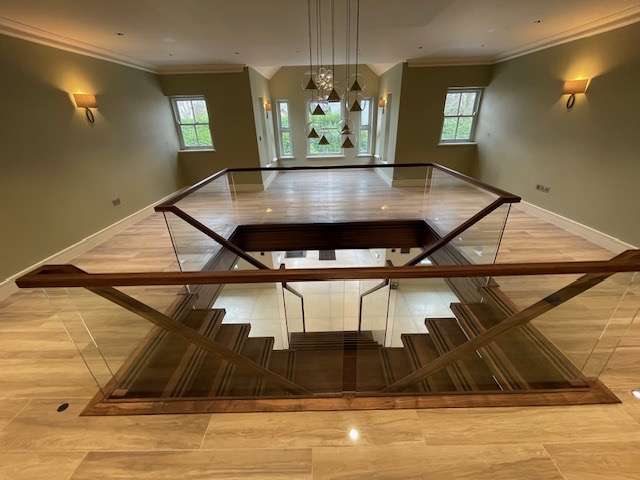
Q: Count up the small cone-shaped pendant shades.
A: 9